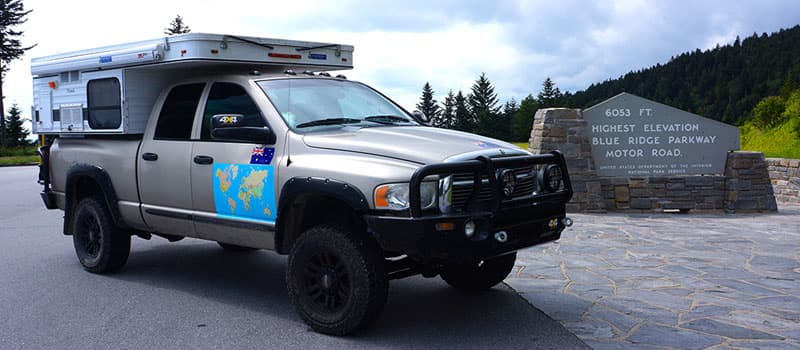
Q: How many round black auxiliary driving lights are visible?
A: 2